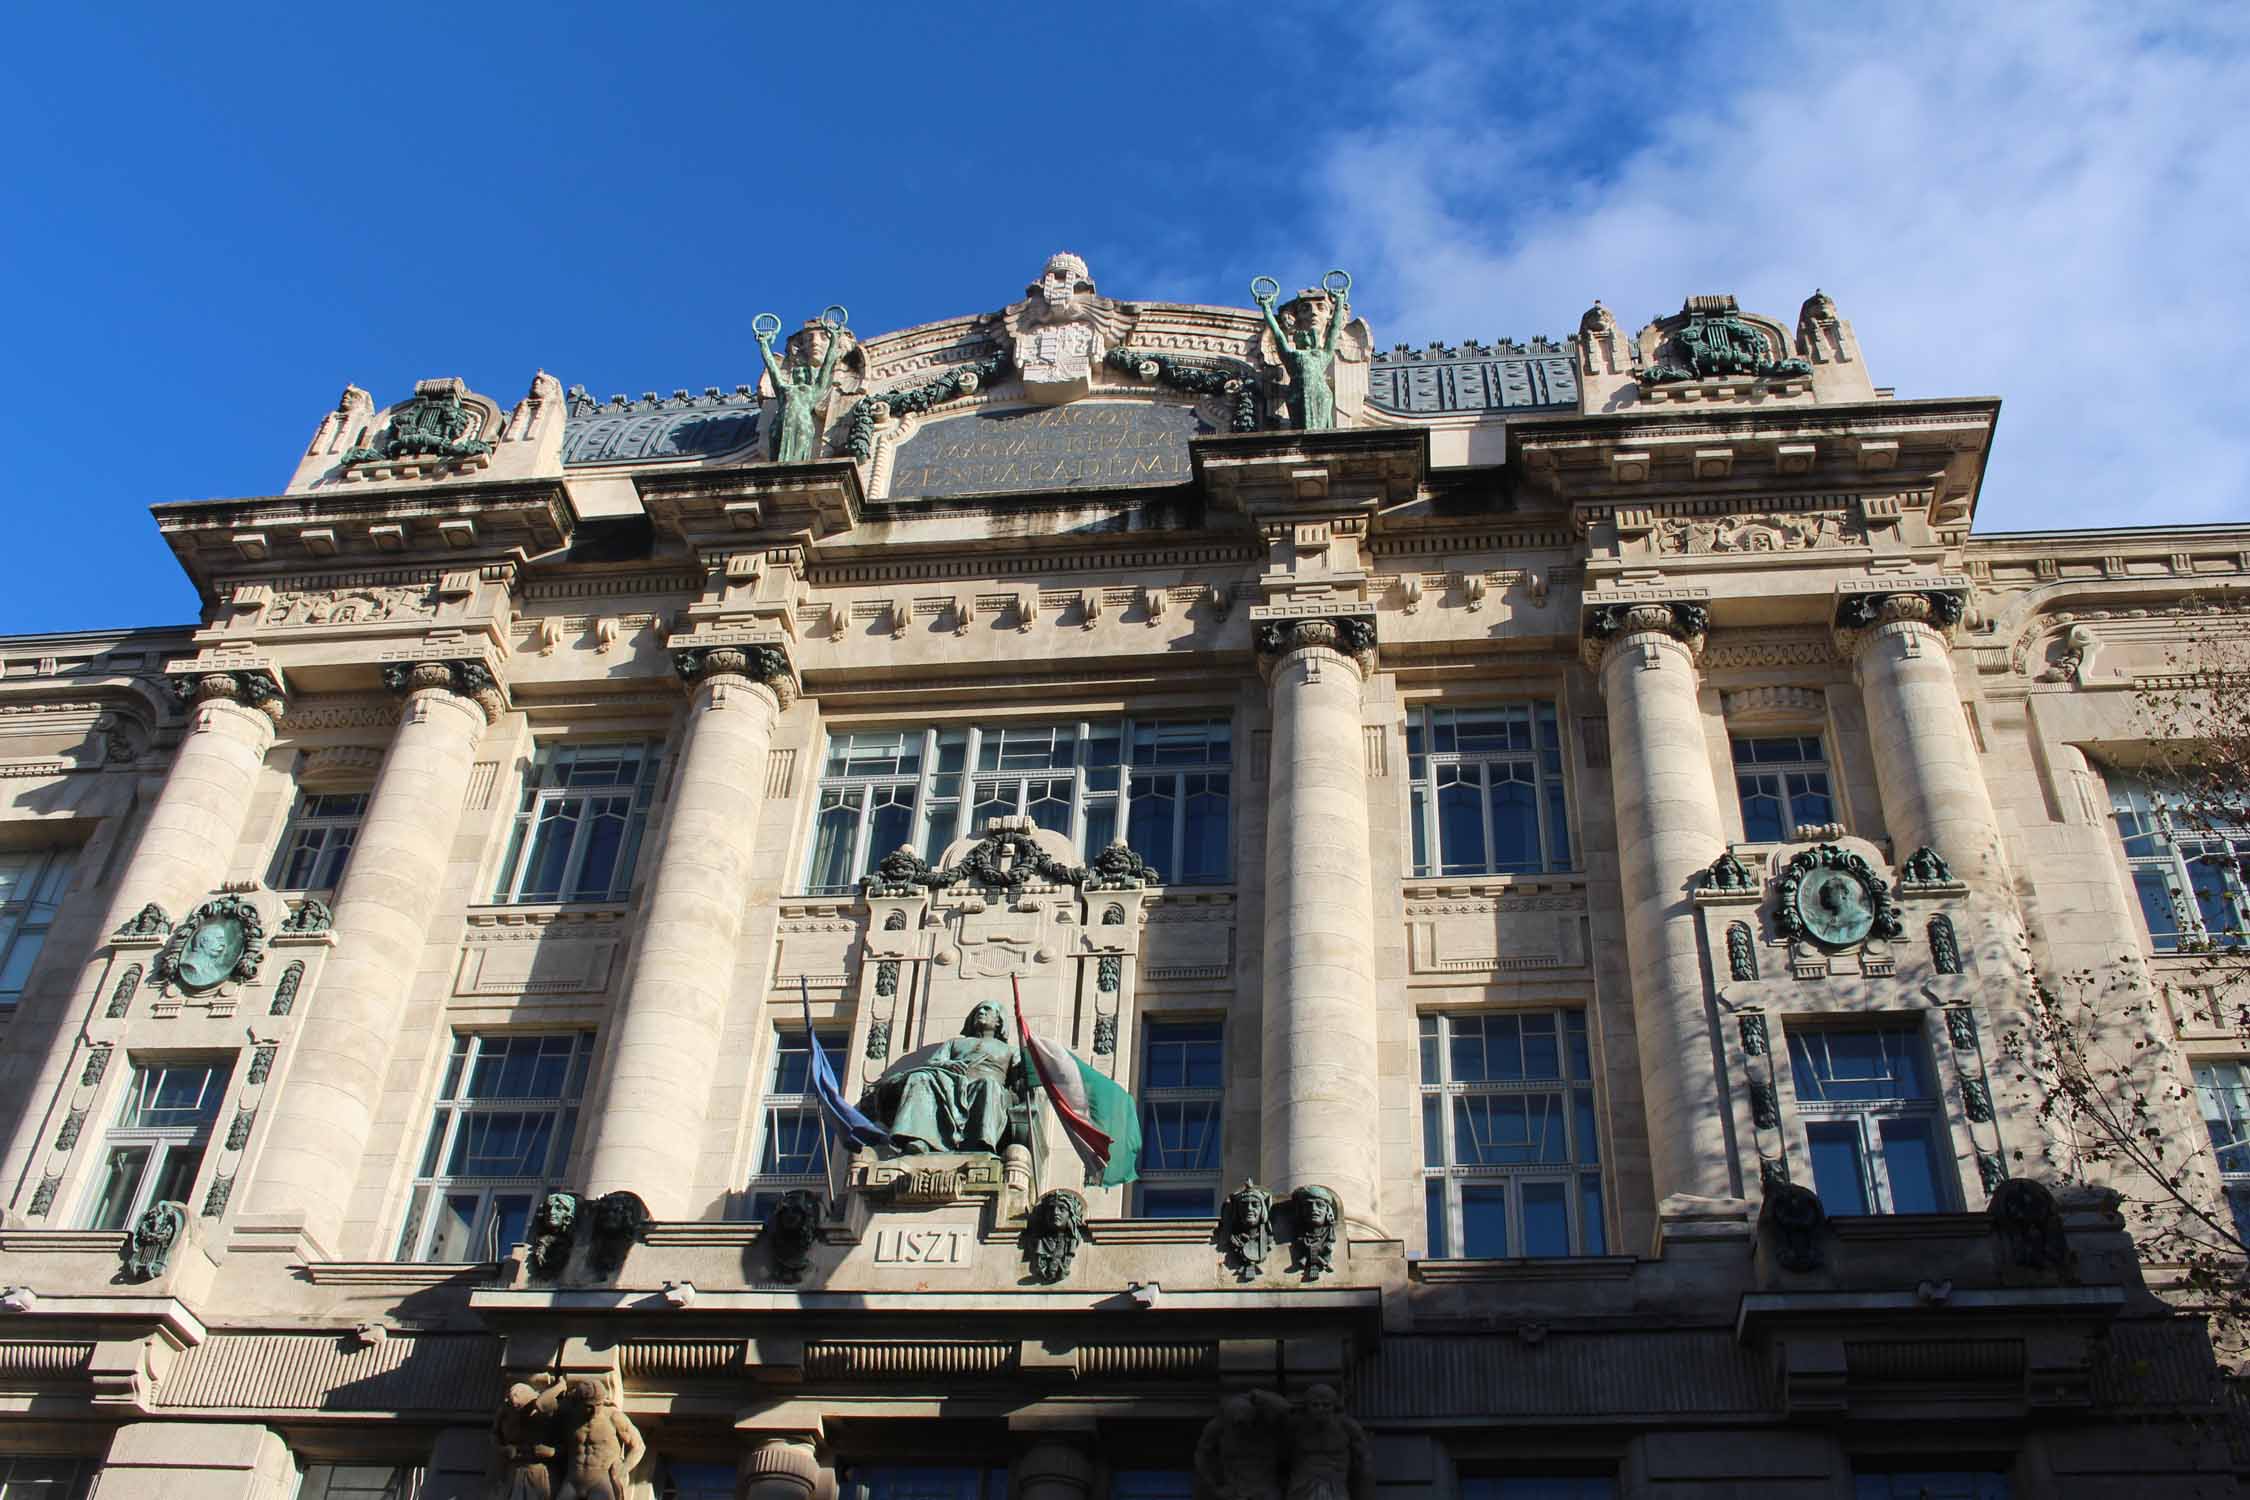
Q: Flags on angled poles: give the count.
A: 2